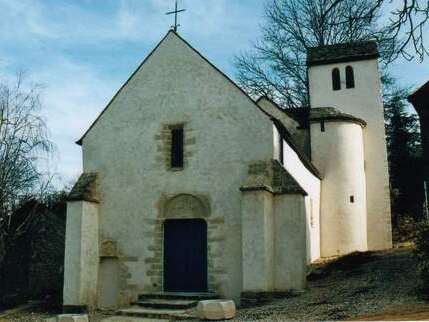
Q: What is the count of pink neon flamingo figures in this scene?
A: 0